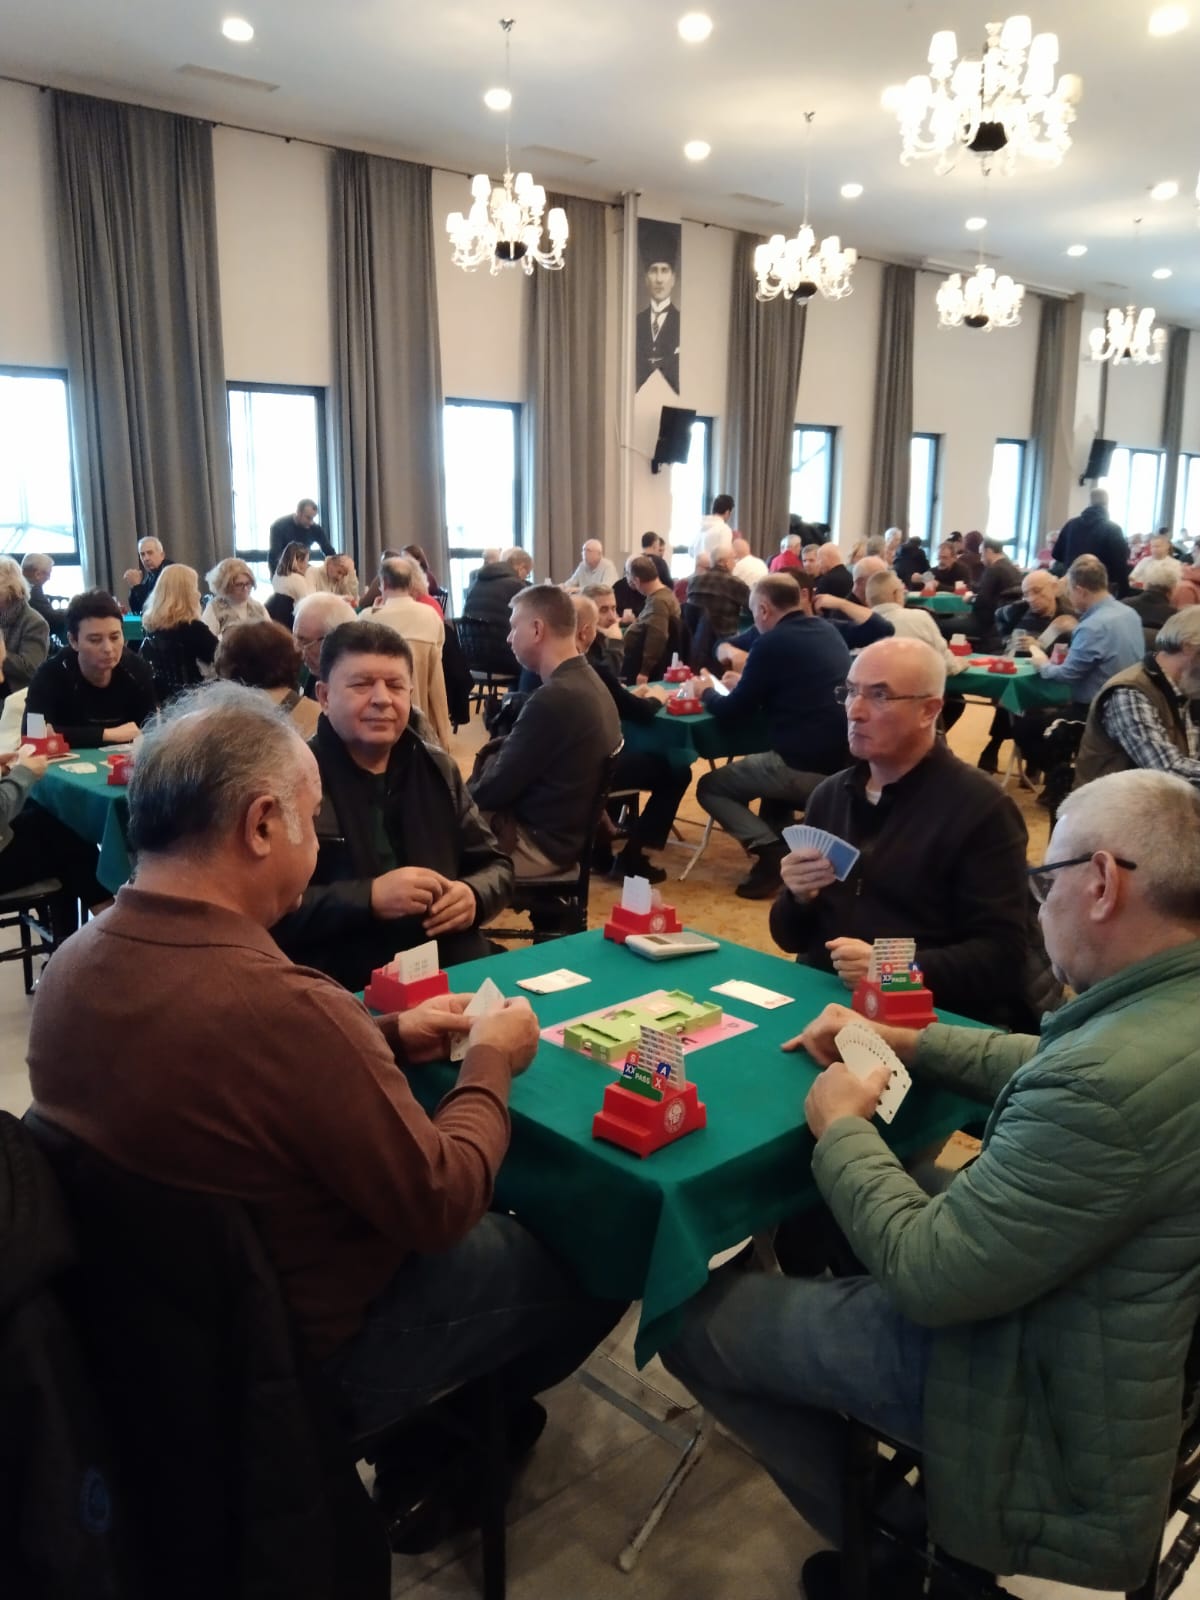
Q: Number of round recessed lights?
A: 10